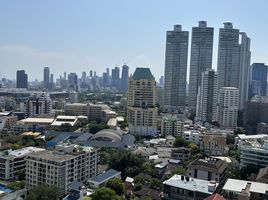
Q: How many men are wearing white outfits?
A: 0